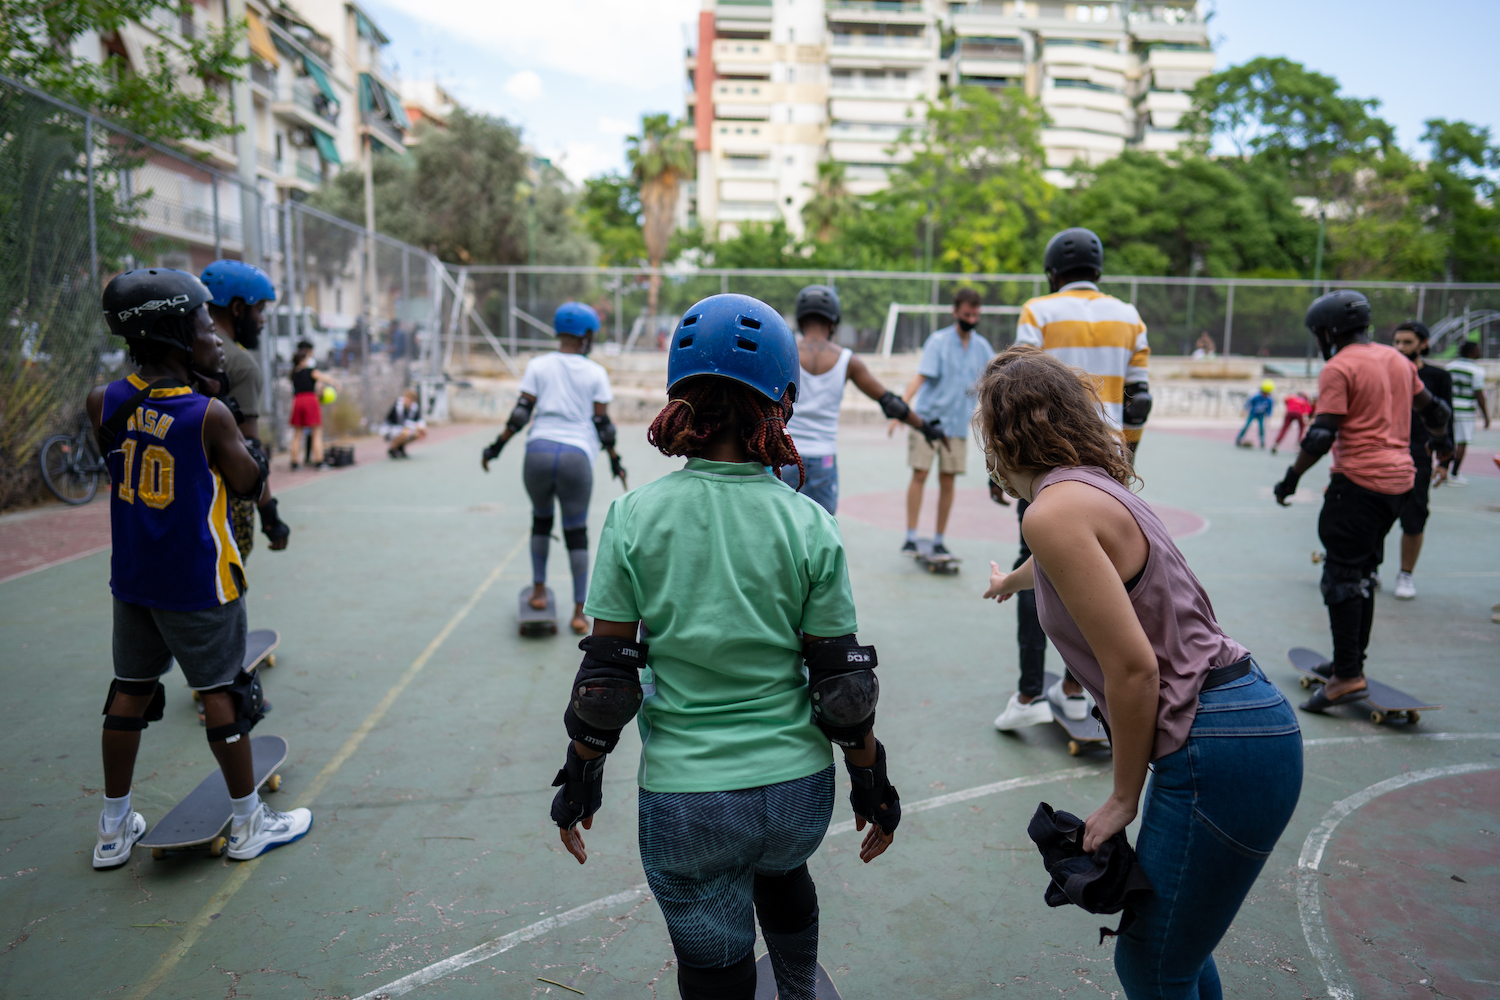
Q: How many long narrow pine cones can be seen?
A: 0